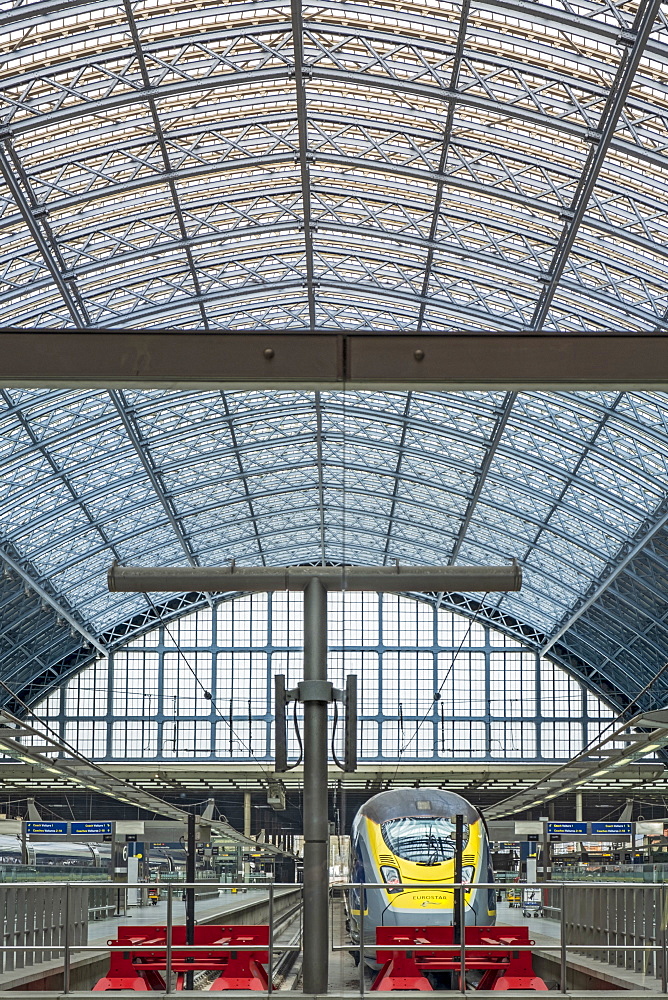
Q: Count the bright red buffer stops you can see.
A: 2